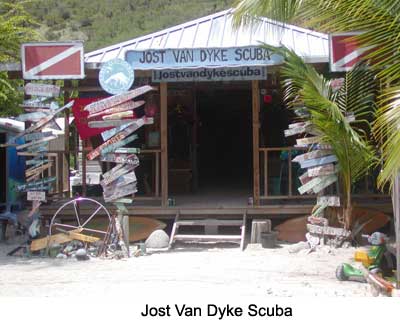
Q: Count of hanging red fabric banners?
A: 1